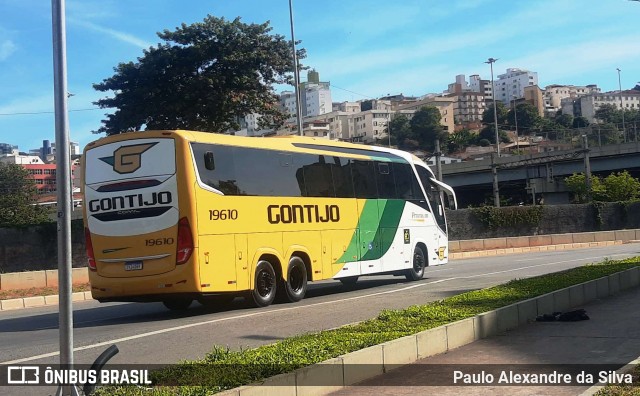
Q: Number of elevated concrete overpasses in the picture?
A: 1